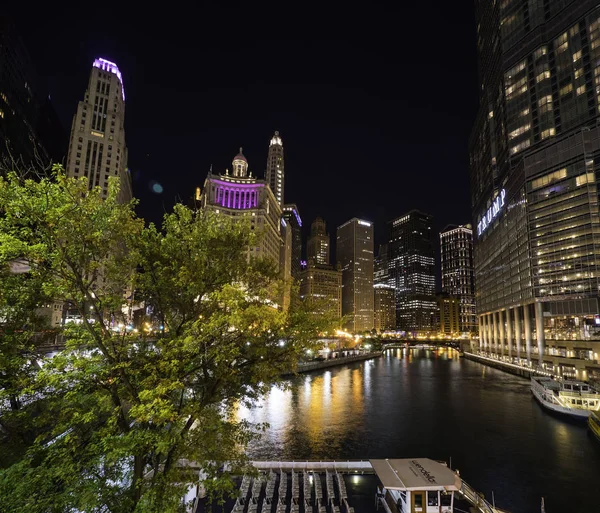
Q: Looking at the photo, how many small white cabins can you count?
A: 1